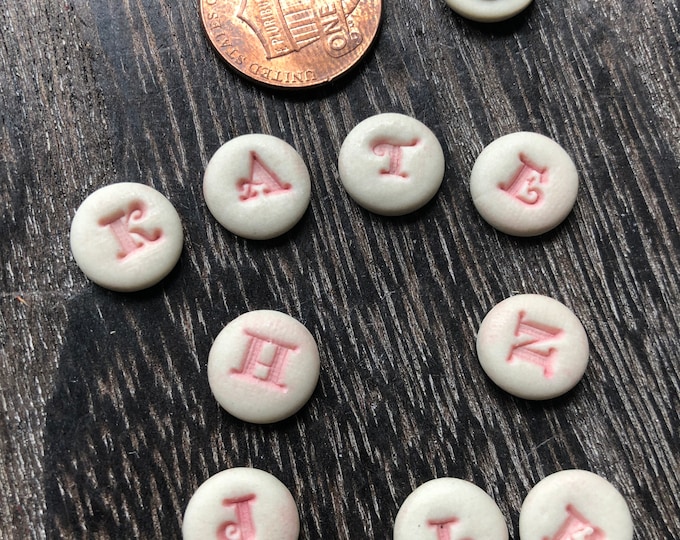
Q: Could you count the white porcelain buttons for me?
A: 10